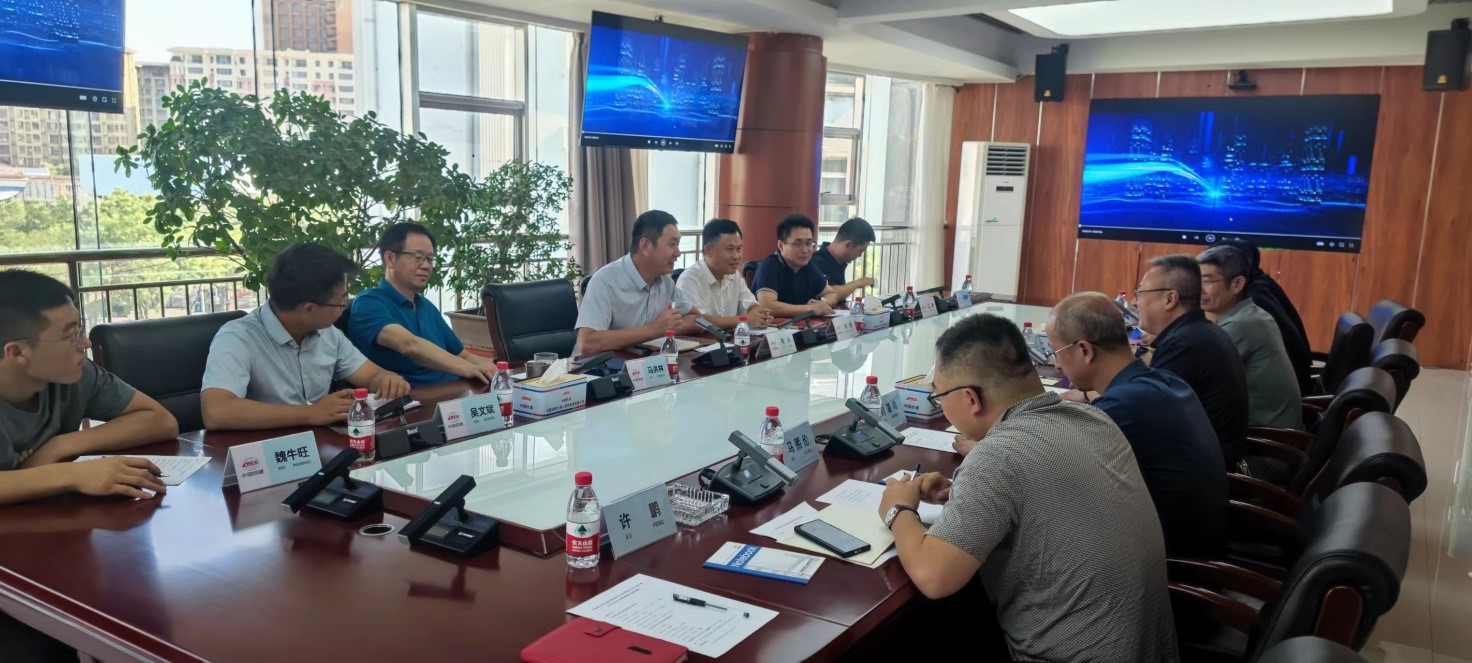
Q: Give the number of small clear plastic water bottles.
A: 12